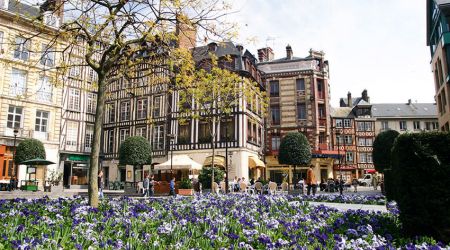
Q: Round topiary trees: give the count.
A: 4